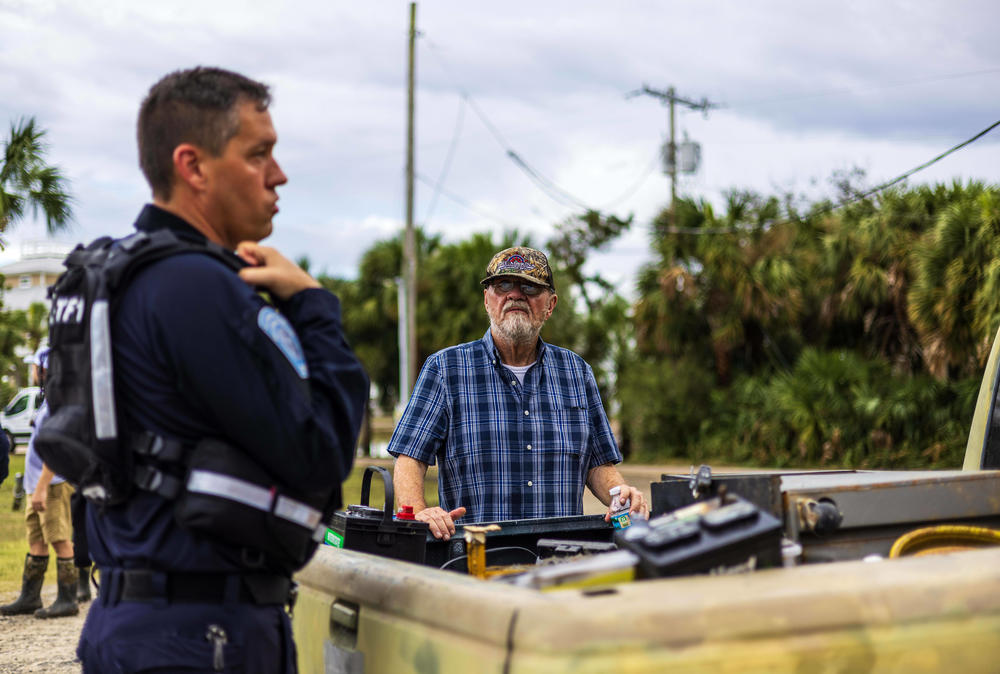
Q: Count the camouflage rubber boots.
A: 2